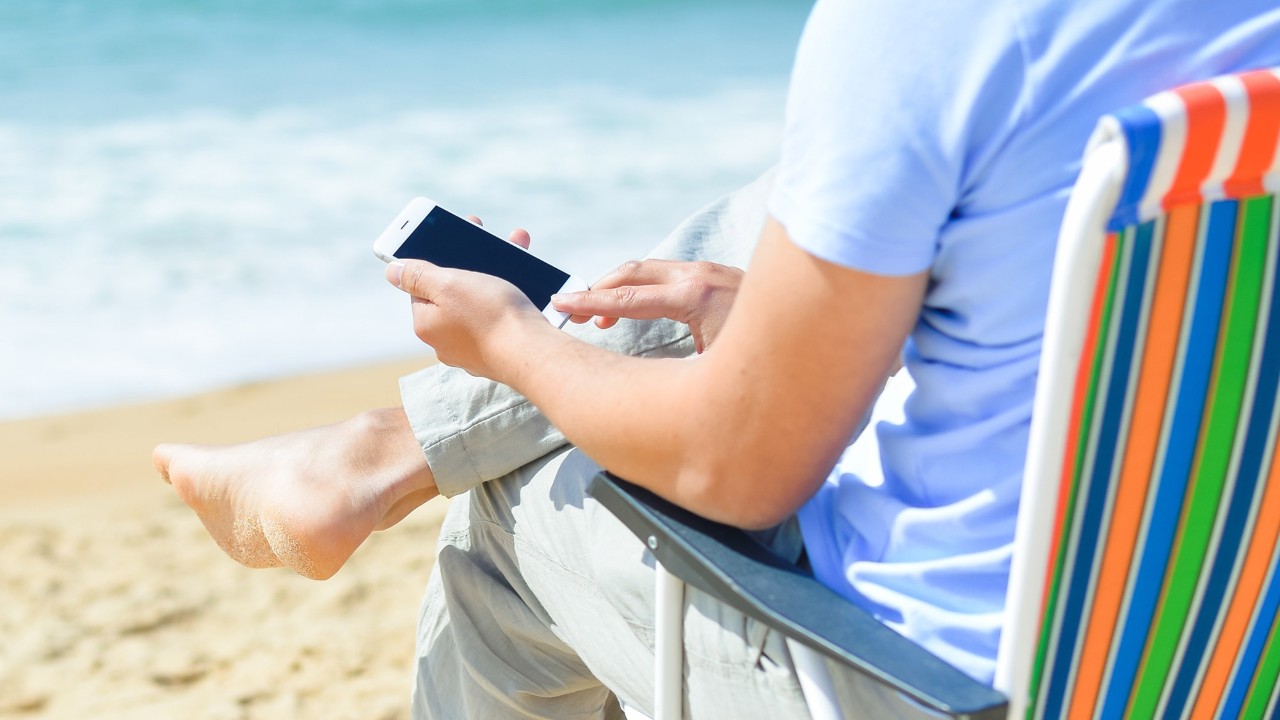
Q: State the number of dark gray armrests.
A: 1